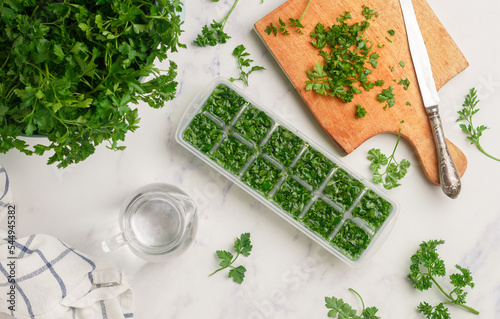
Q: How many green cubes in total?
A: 12